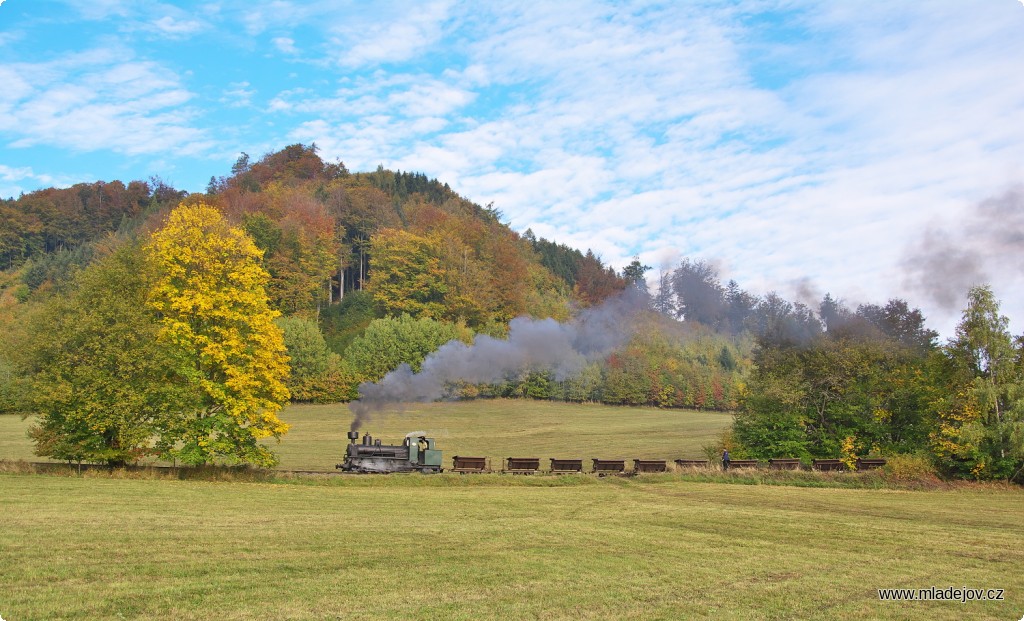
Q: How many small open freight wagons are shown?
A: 10